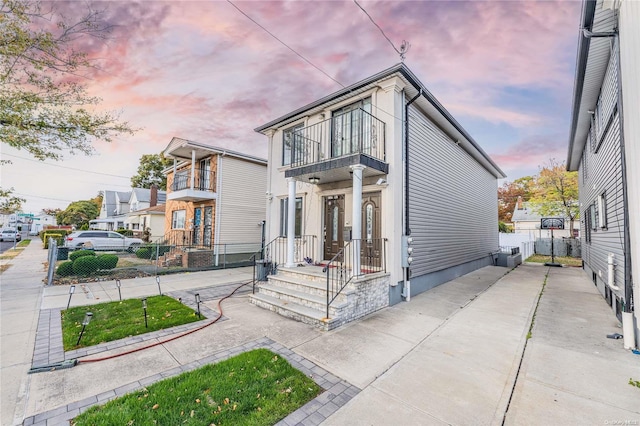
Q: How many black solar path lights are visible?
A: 6